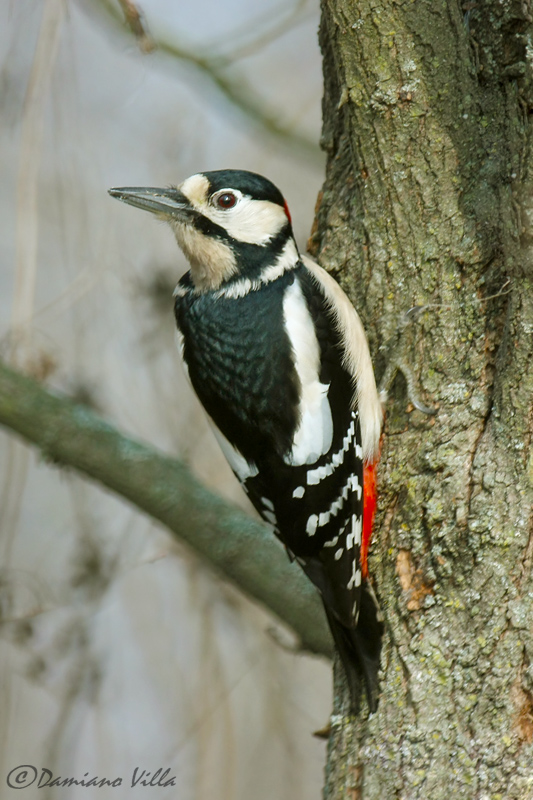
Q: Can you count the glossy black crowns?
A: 1